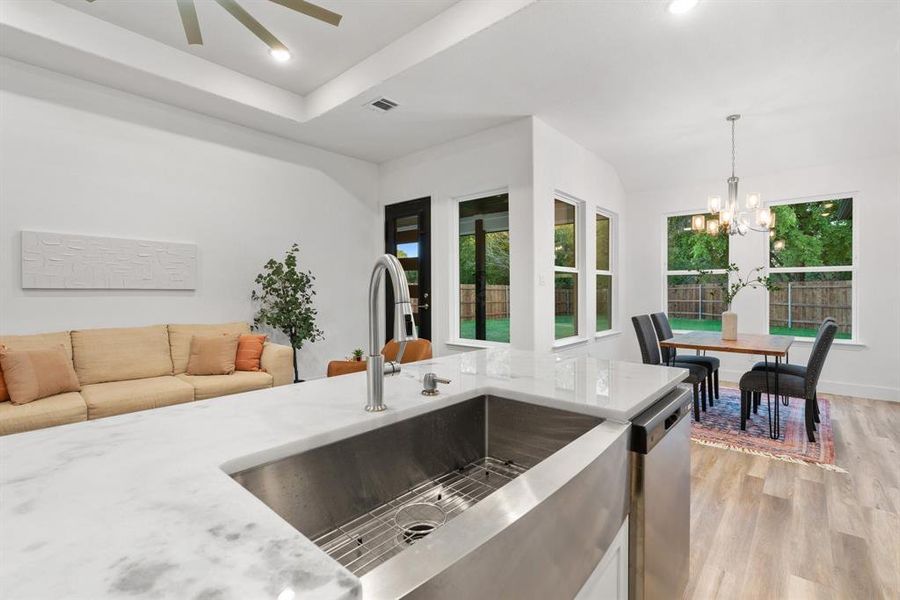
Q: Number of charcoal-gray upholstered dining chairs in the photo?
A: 4